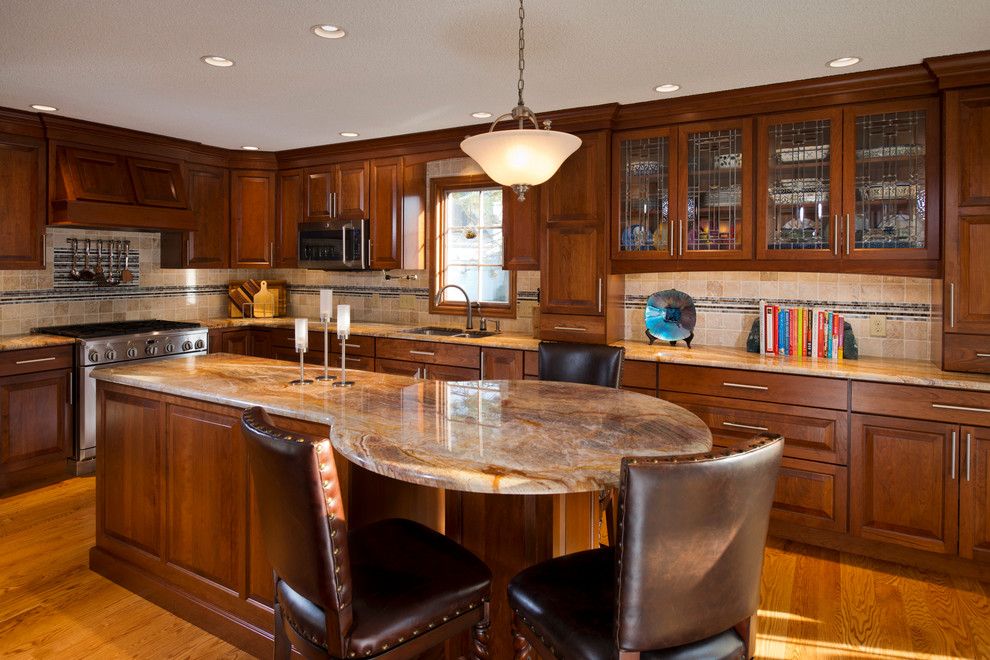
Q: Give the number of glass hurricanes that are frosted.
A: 3